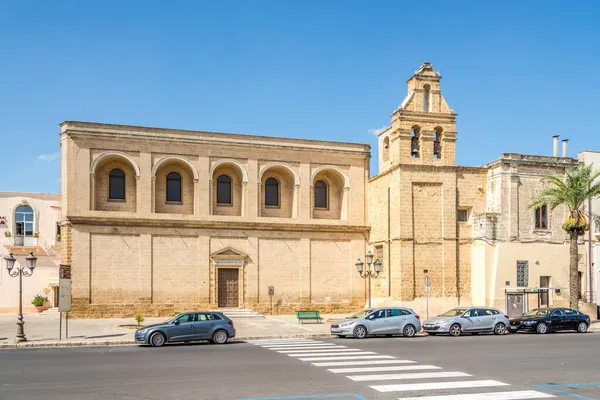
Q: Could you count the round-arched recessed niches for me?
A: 5